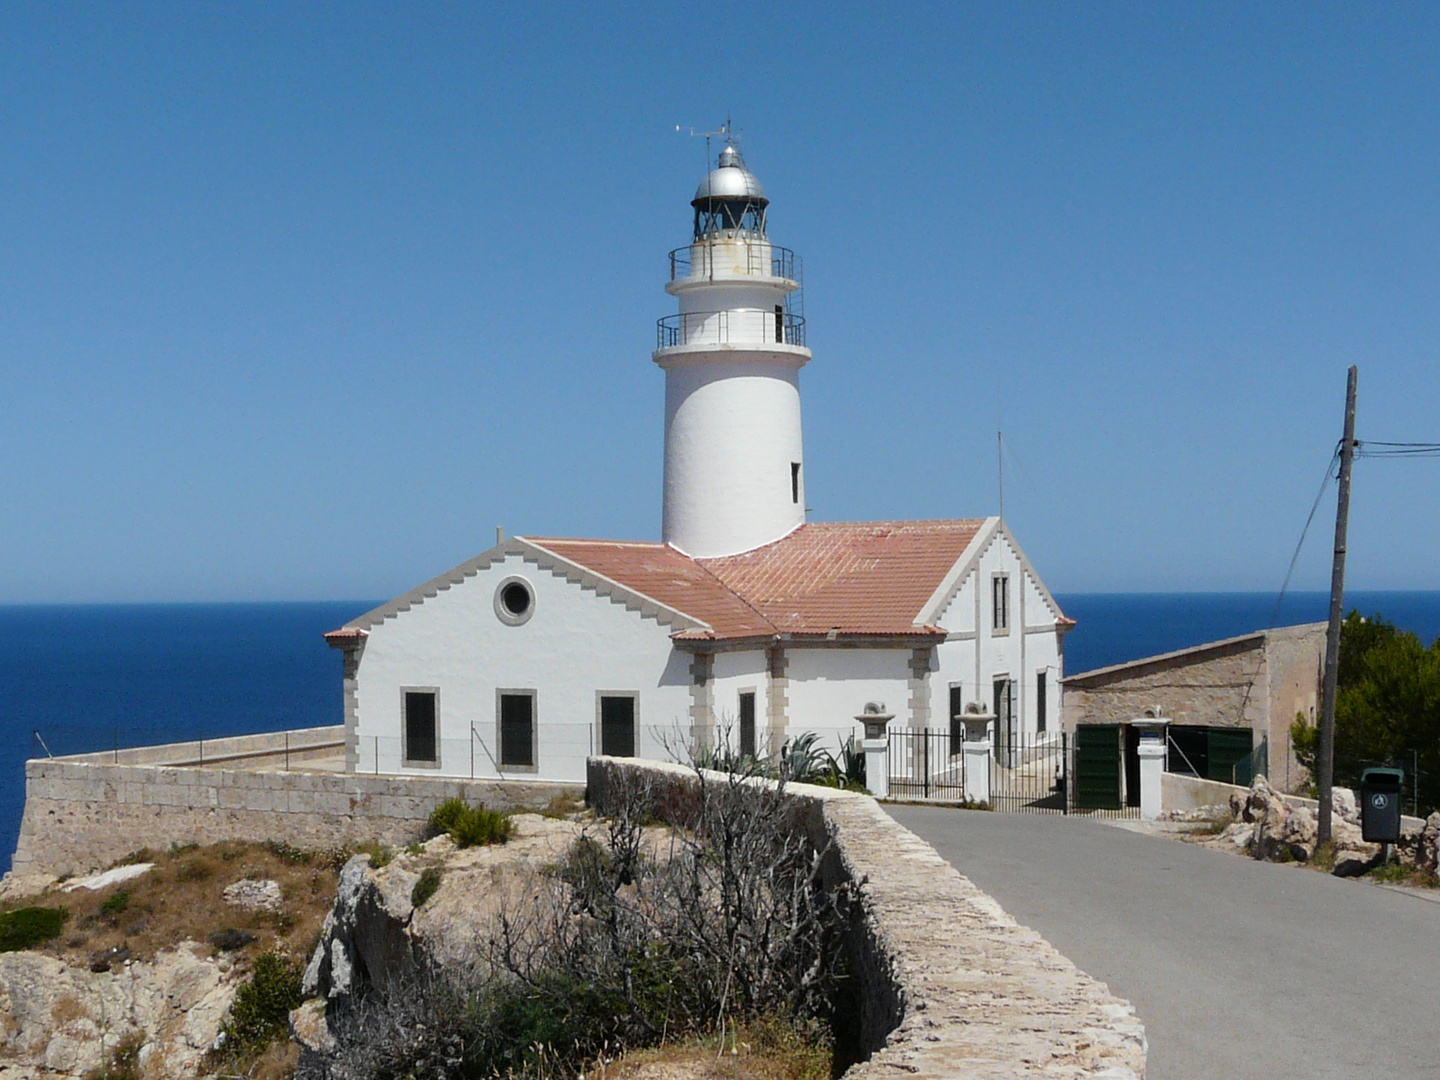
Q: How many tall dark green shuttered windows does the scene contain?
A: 6